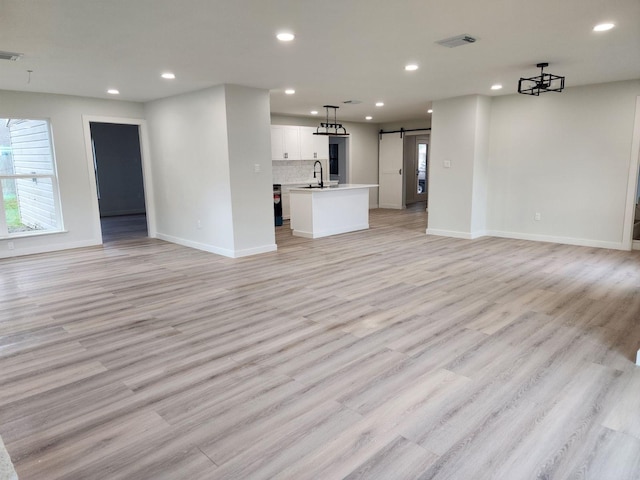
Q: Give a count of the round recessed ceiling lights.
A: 11